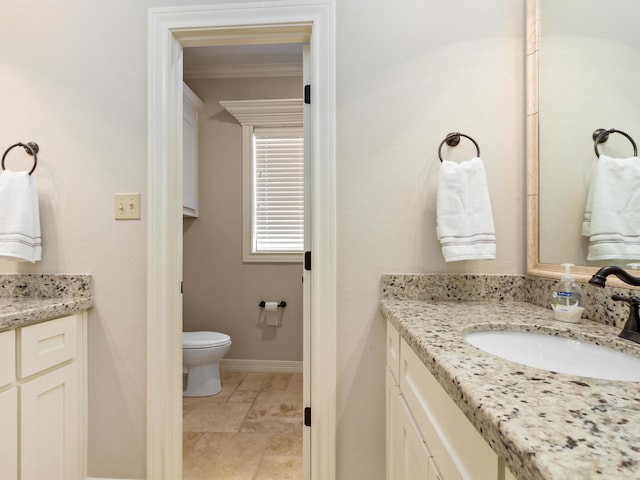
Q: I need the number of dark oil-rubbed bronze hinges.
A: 3